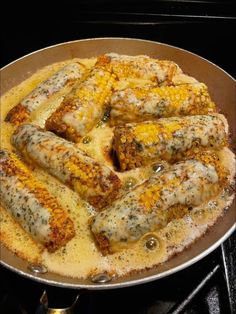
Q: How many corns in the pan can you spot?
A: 8